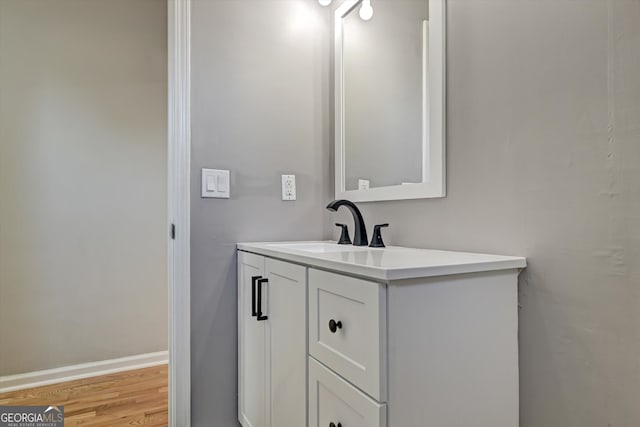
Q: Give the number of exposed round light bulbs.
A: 2